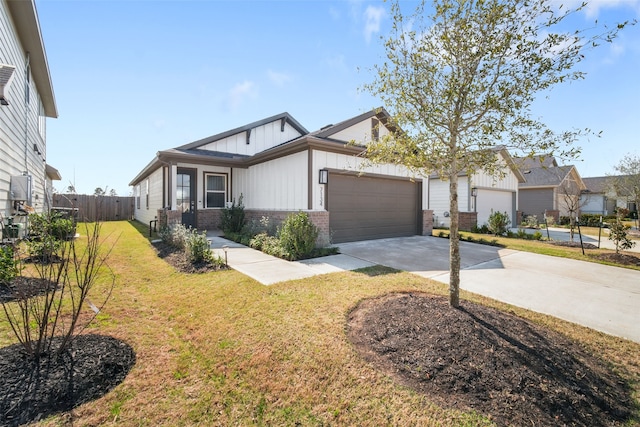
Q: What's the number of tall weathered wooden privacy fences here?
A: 1